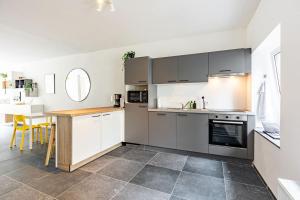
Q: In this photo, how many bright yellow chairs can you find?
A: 2